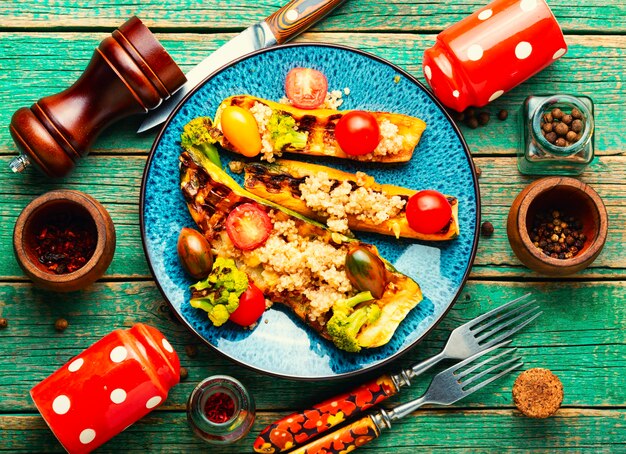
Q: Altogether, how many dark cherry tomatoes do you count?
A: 2